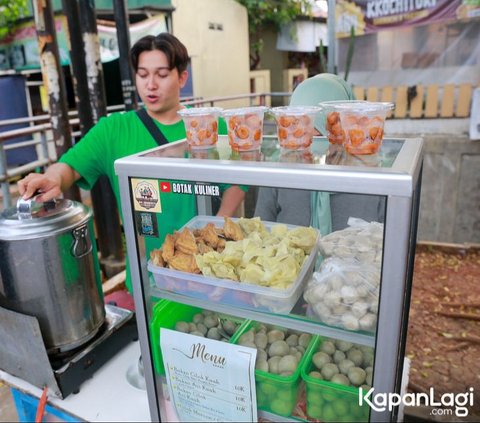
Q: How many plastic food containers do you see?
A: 9